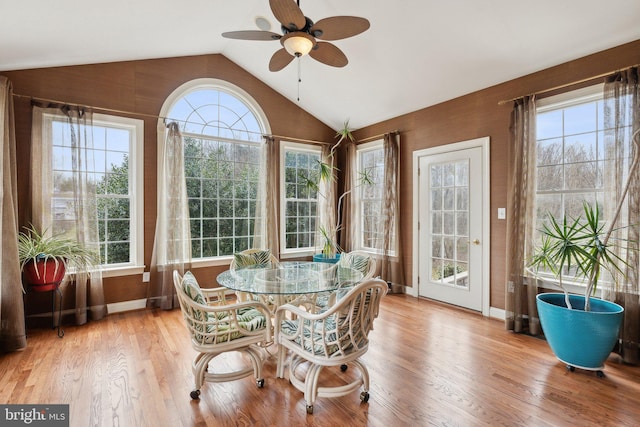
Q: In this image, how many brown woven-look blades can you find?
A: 5